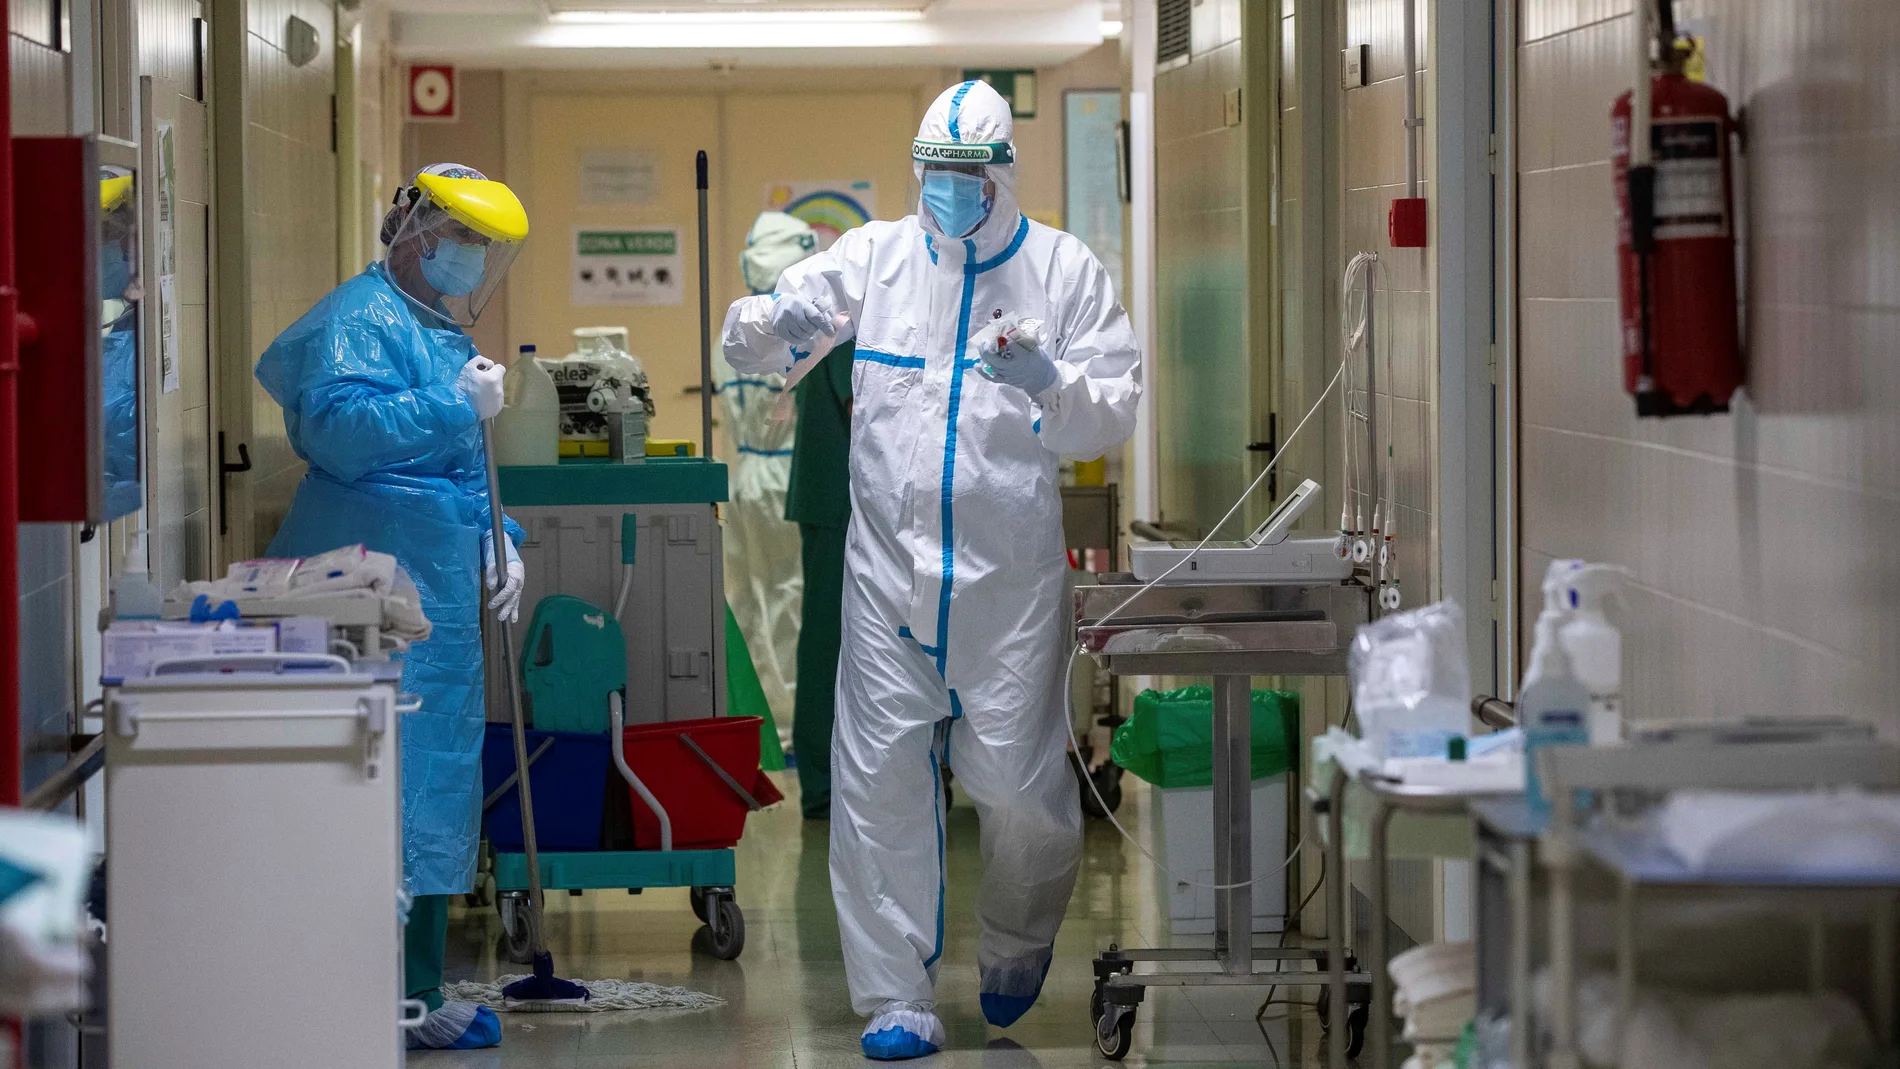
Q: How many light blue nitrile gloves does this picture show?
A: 2